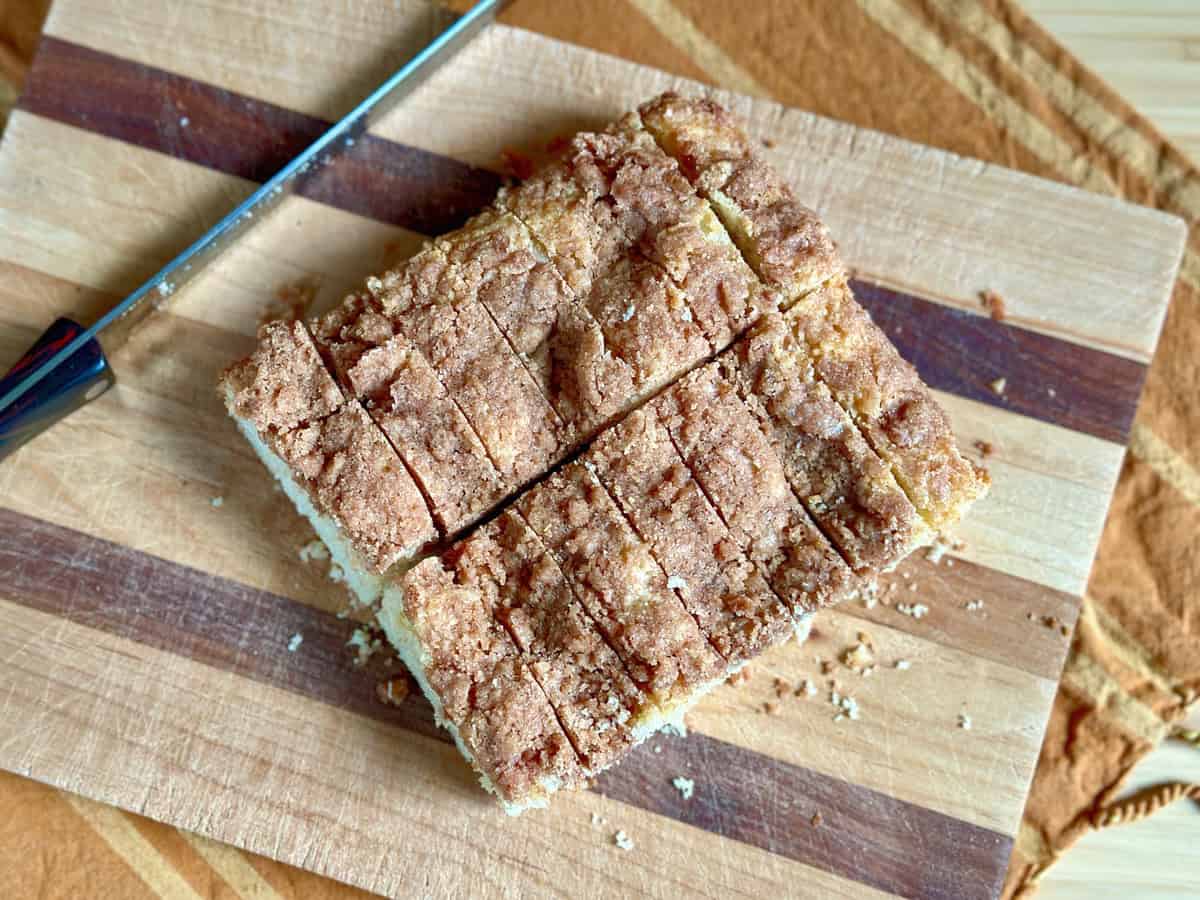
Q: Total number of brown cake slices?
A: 14